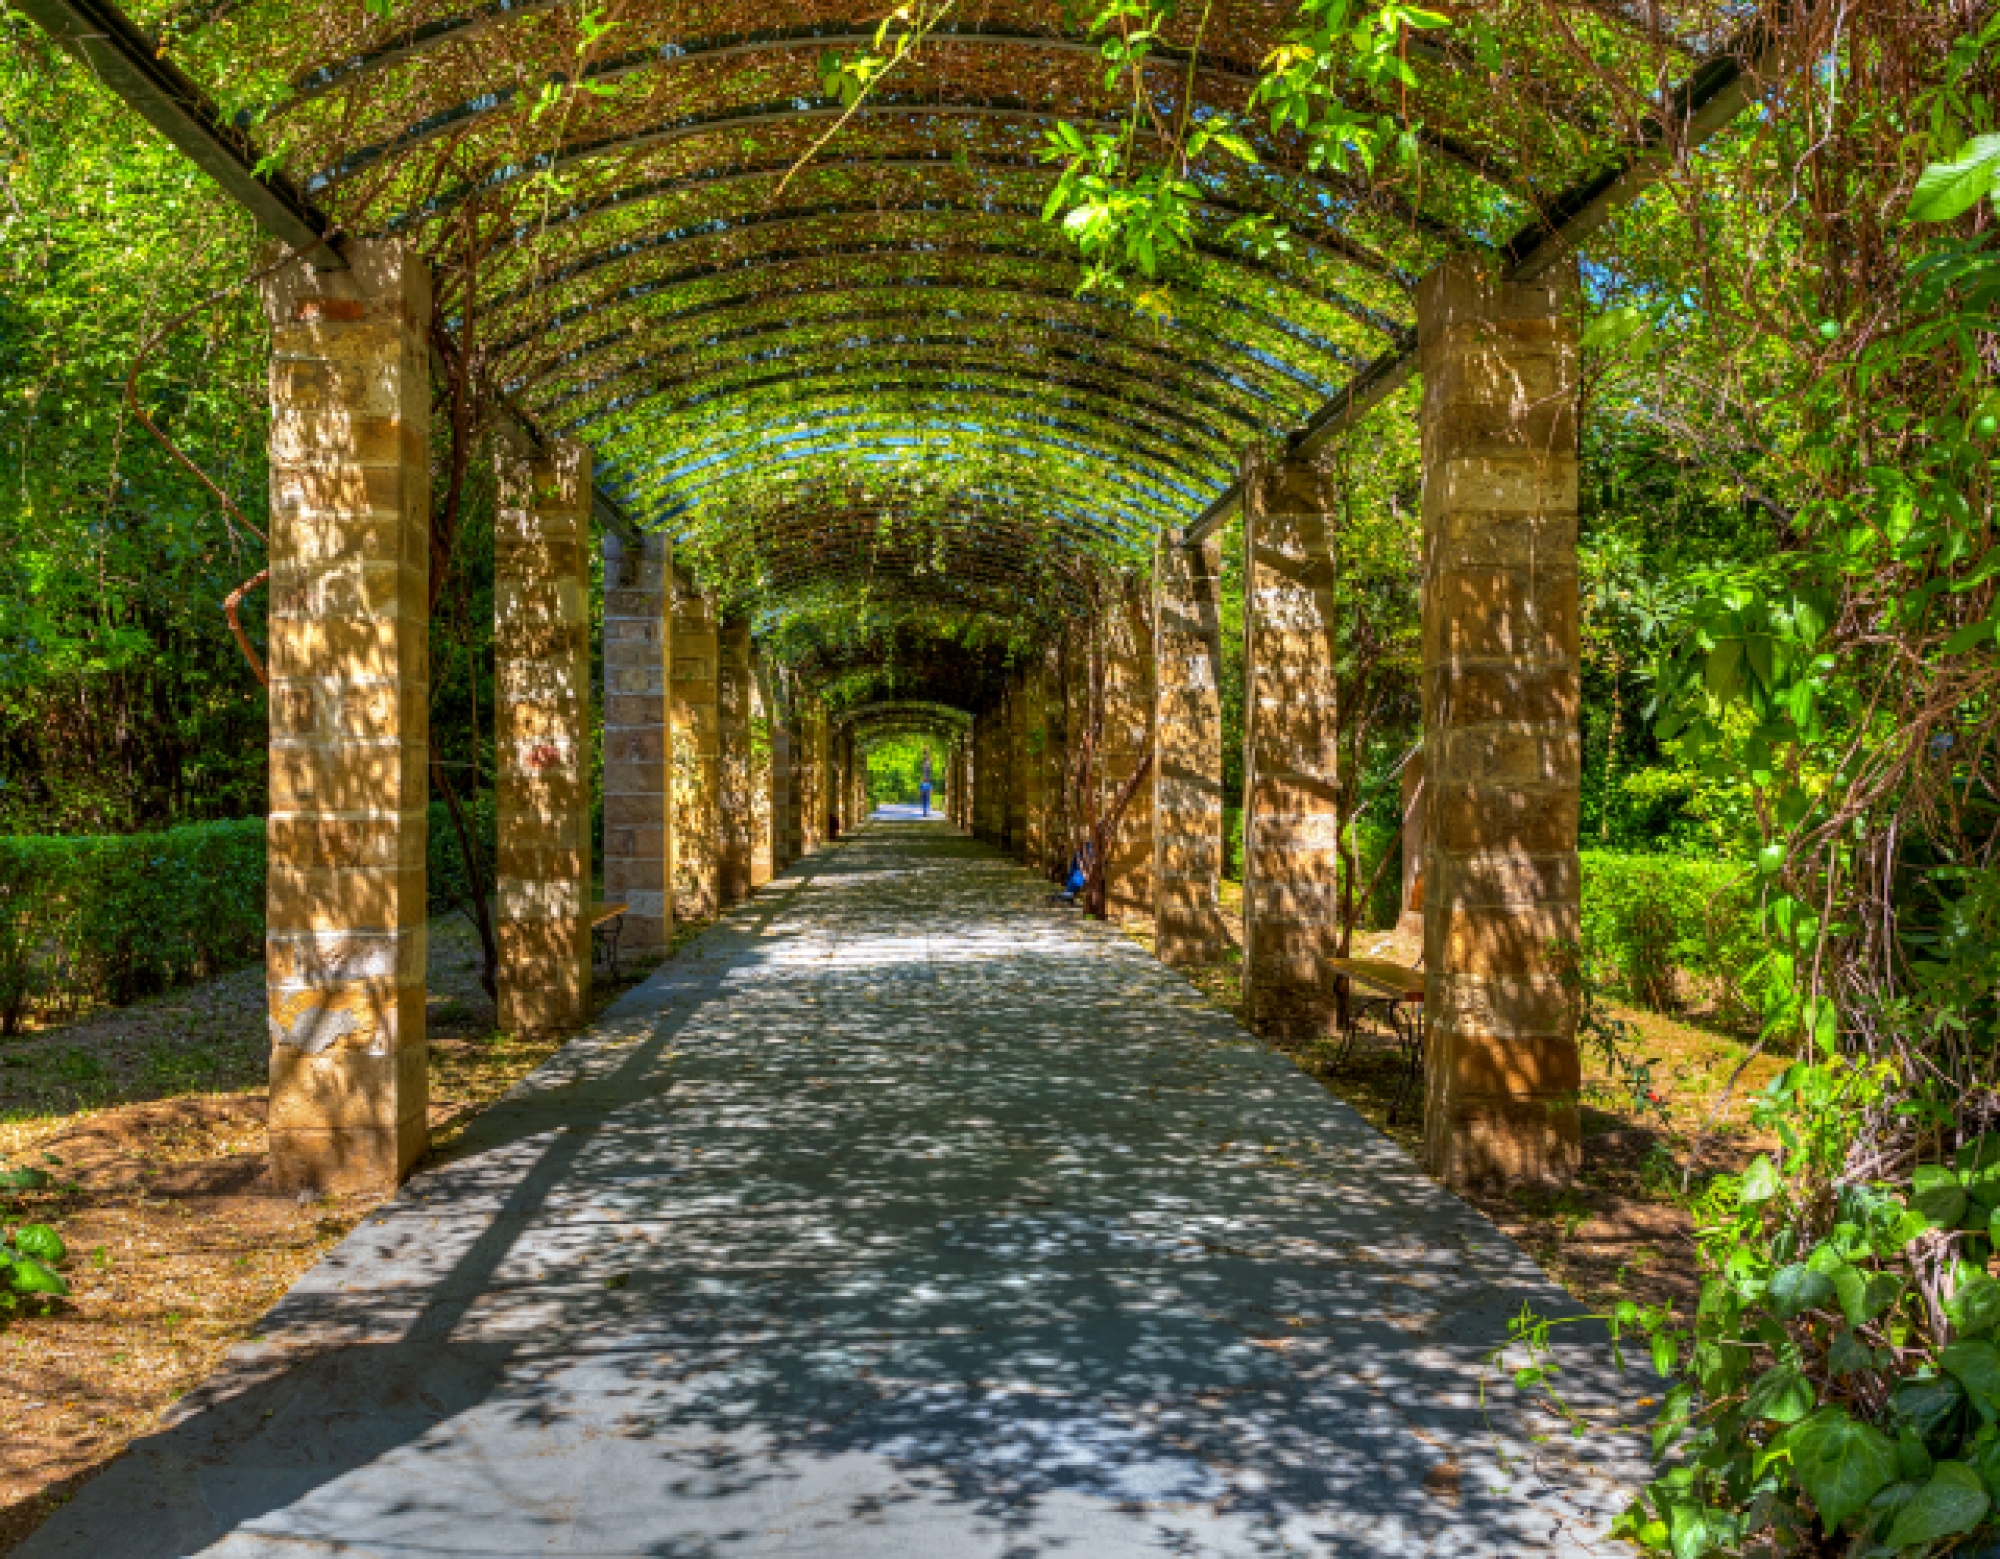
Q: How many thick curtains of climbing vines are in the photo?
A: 1